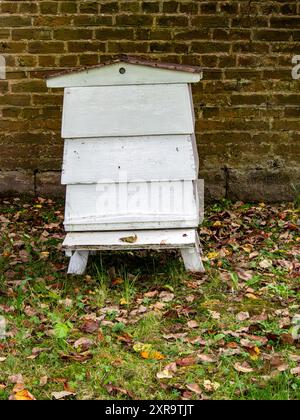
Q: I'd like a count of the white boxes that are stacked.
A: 3